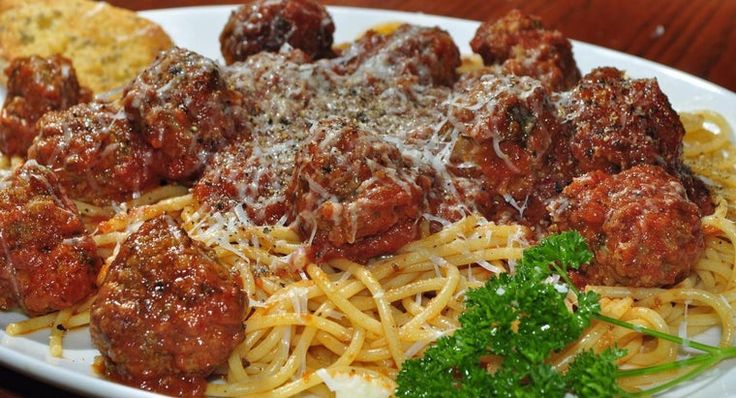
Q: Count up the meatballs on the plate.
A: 12